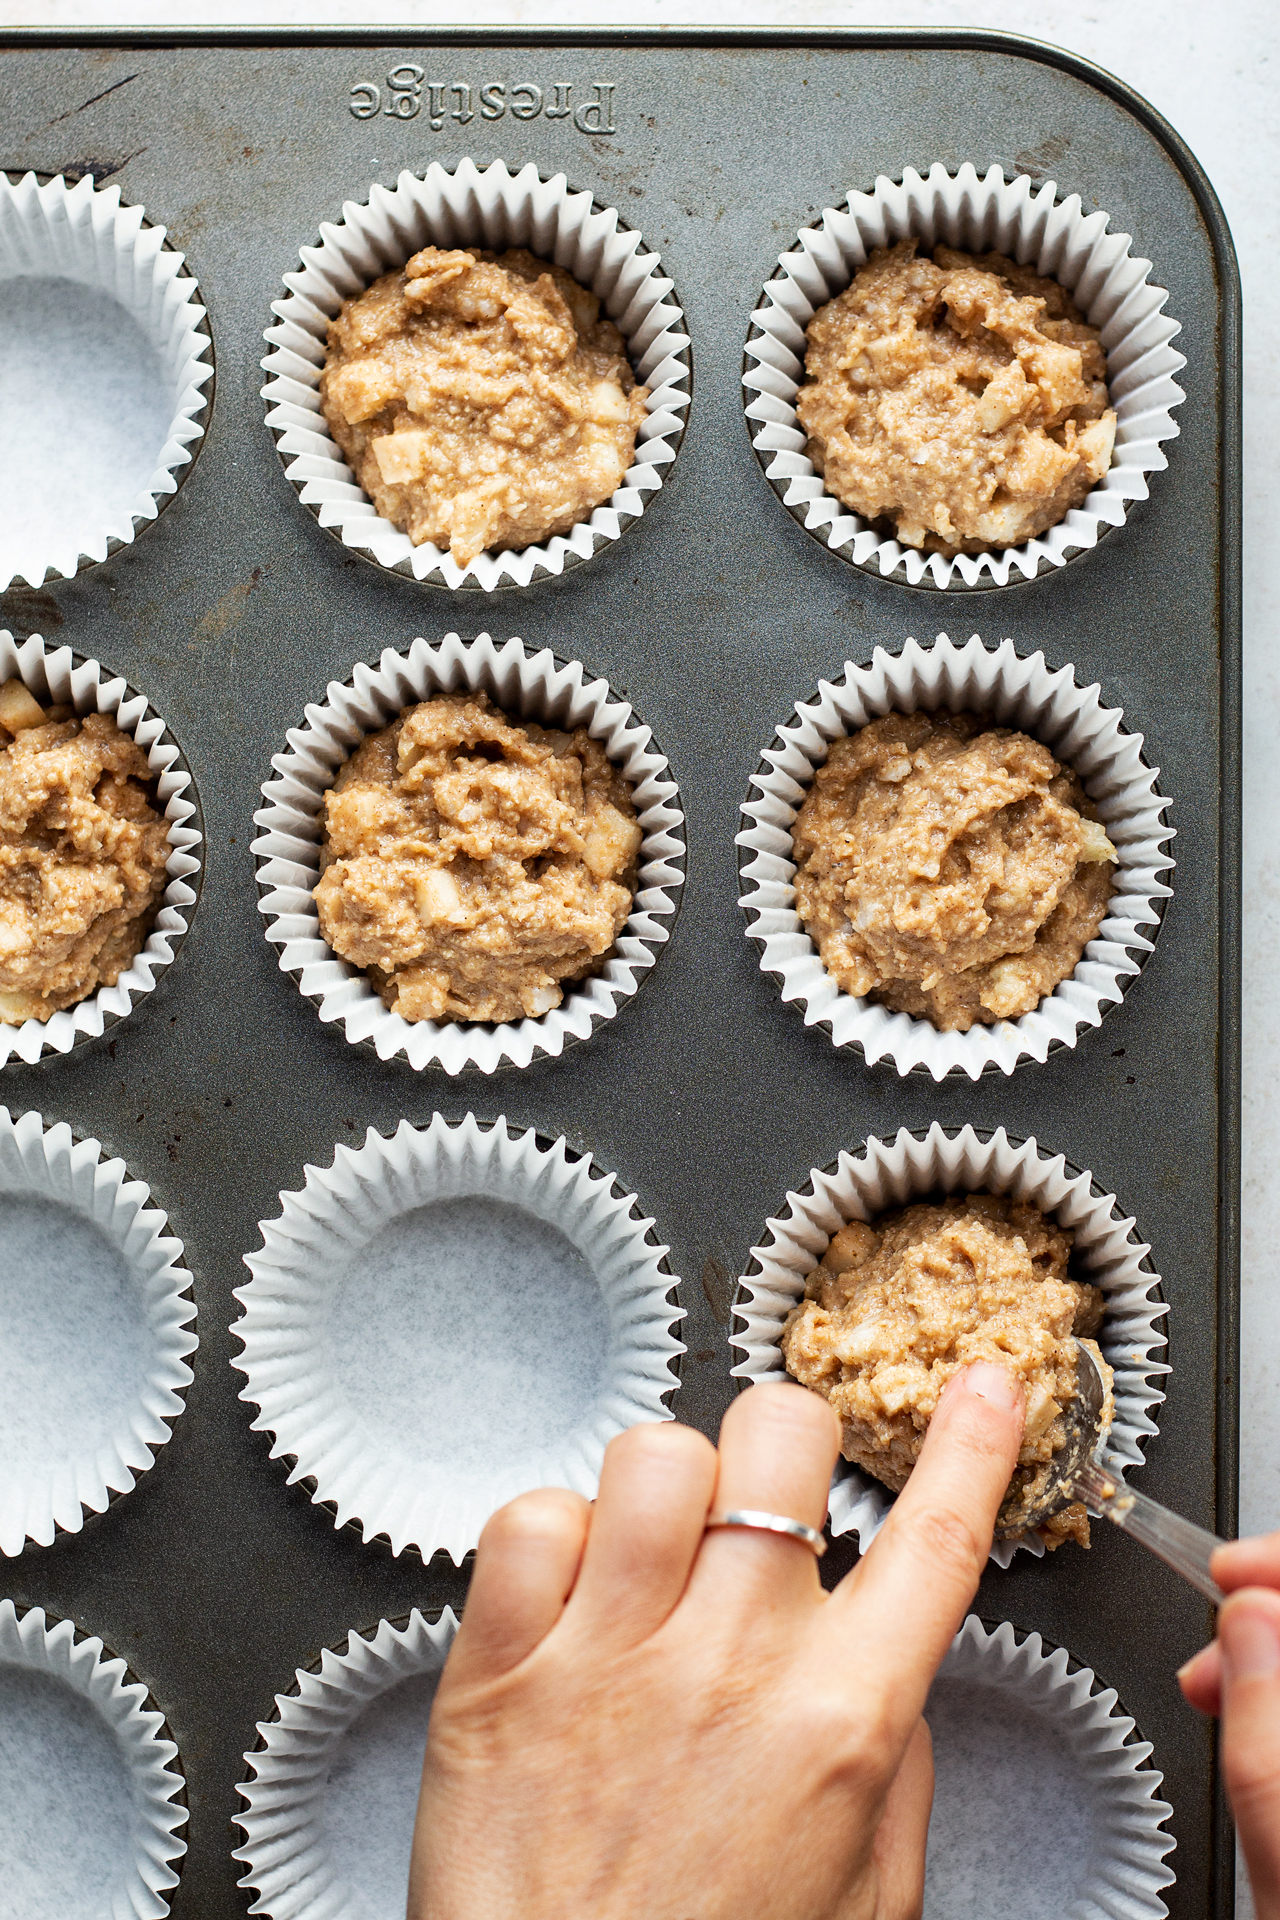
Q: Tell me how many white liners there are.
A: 12